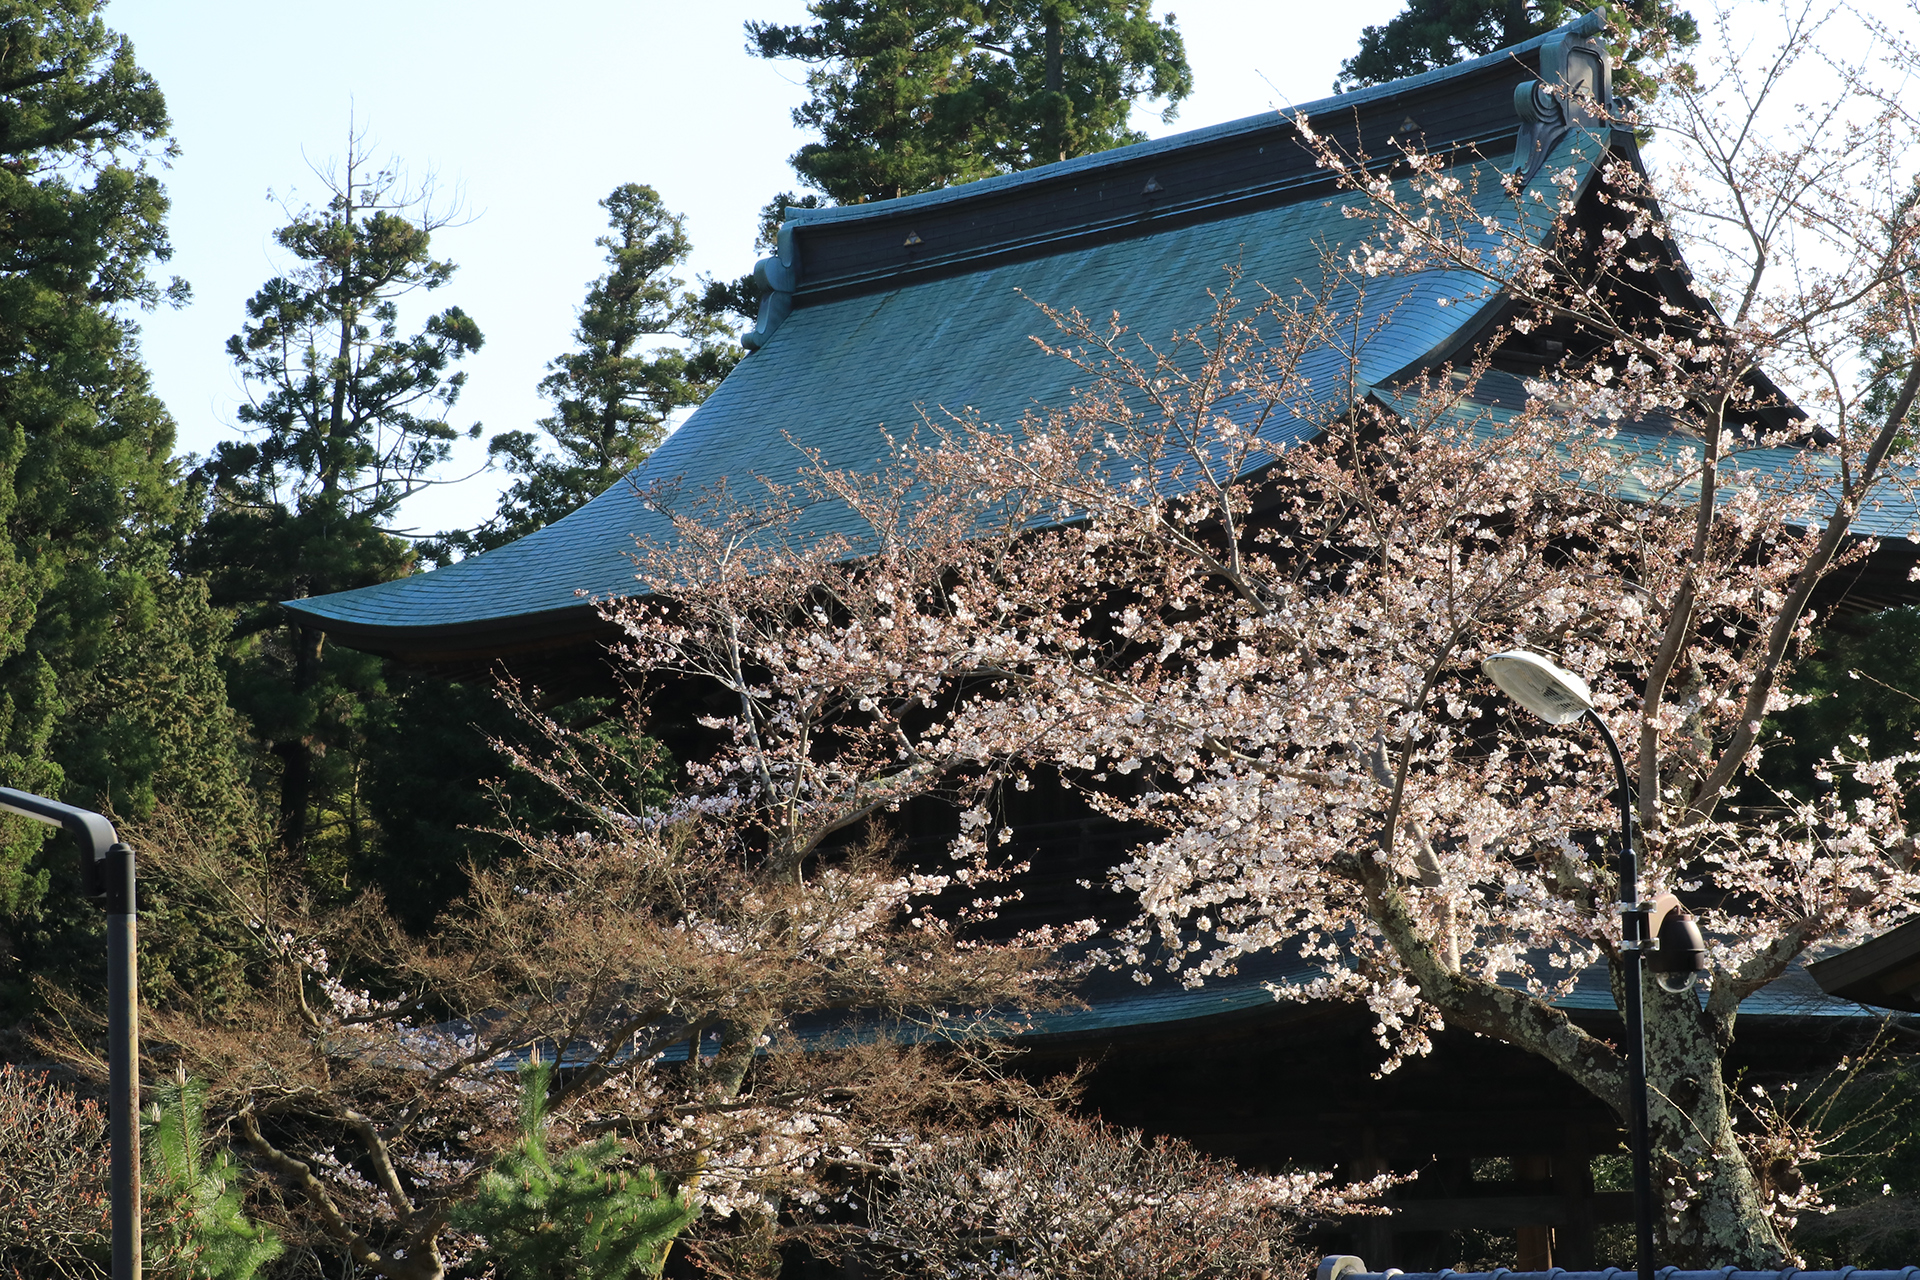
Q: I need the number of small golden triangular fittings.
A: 3